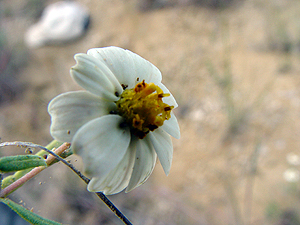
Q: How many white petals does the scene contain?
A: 9